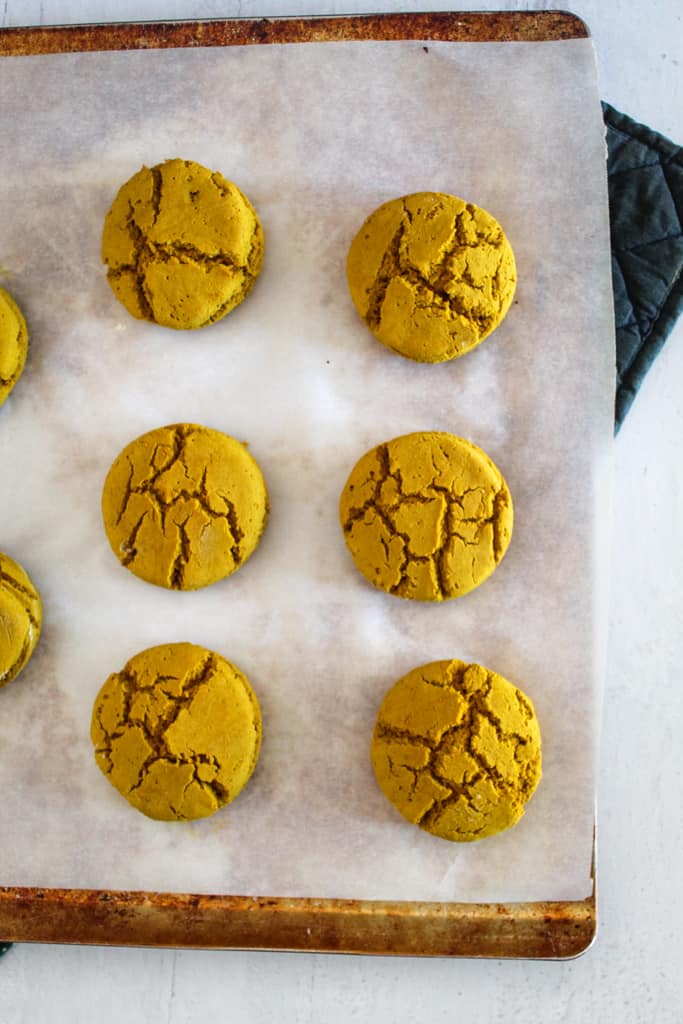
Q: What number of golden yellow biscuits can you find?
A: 8